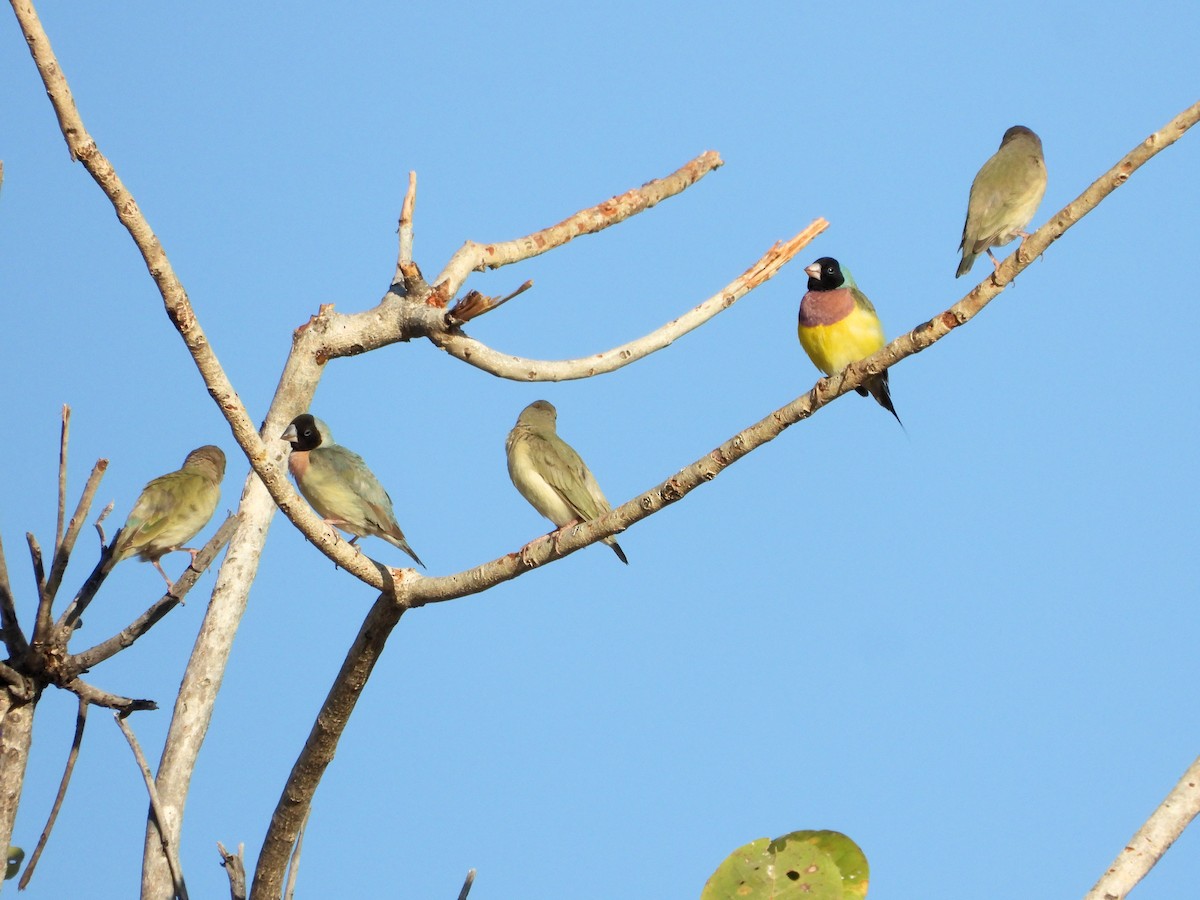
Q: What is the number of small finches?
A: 5